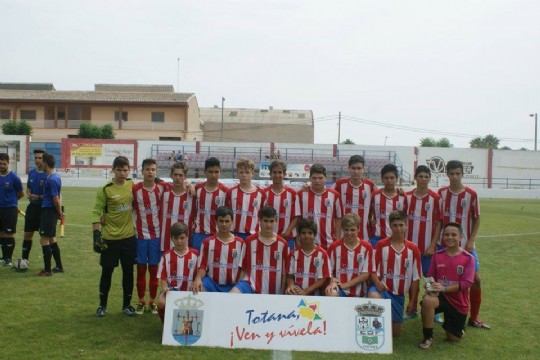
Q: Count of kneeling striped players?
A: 6